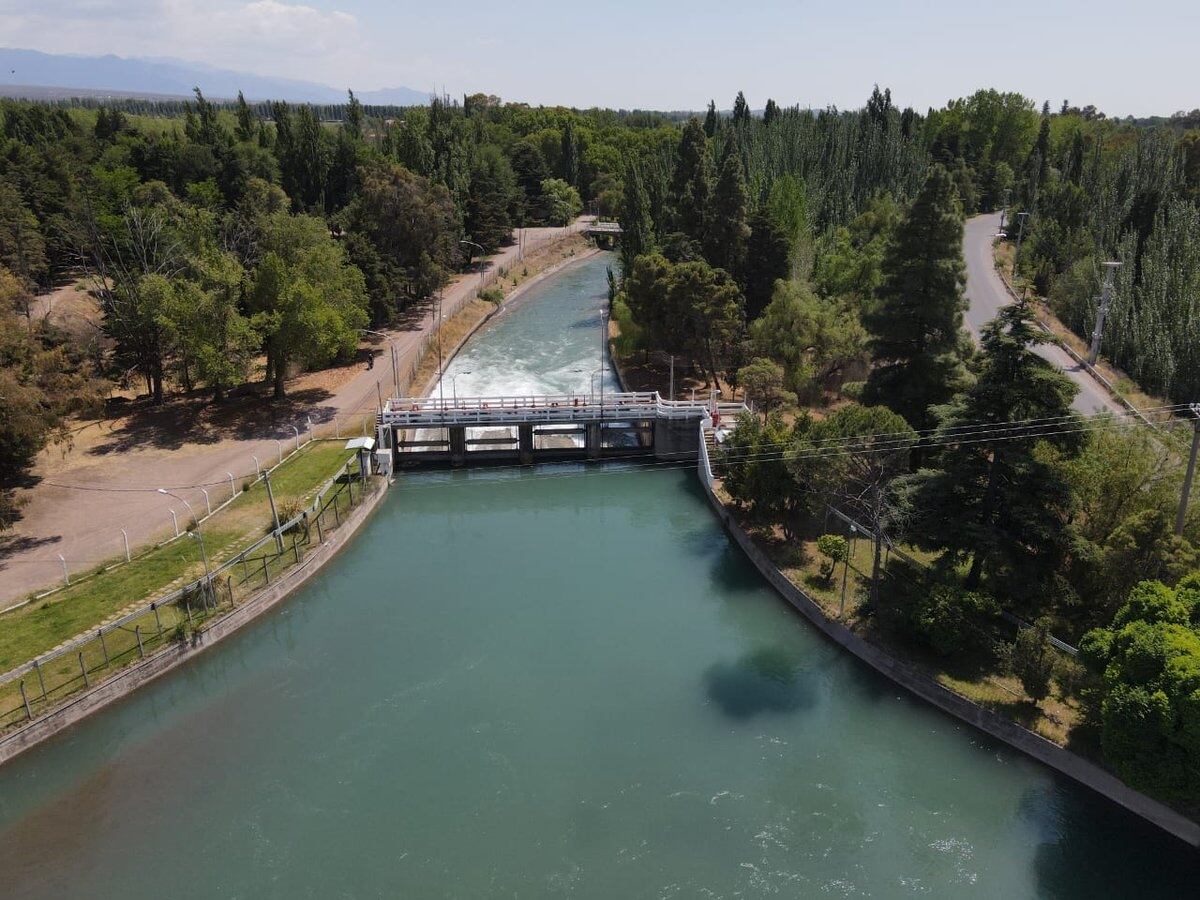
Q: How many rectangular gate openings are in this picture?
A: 4